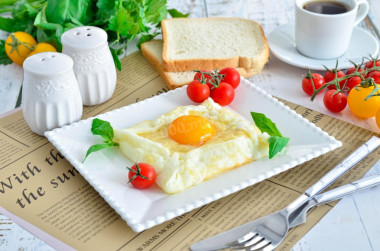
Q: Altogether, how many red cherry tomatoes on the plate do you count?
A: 5